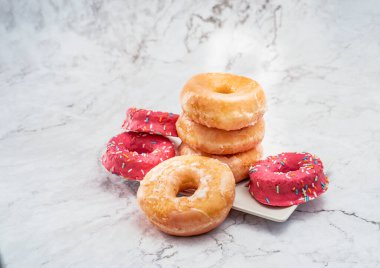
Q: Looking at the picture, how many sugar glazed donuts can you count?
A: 4